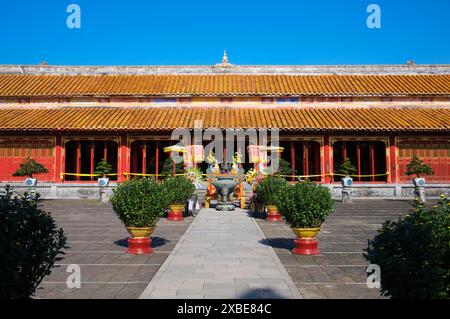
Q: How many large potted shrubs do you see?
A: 4